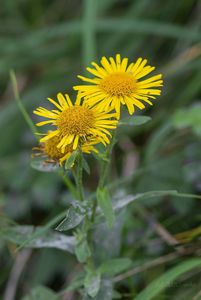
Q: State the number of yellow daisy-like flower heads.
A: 3